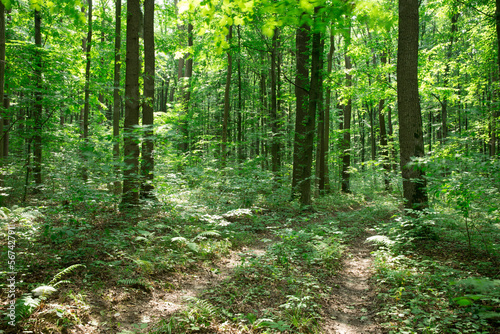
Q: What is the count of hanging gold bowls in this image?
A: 0